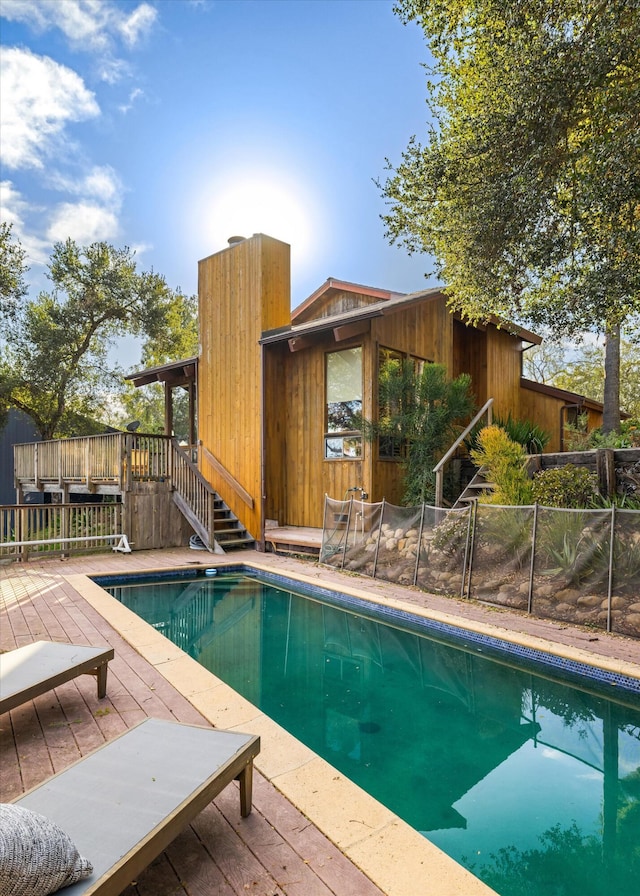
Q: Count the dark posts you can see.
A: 8